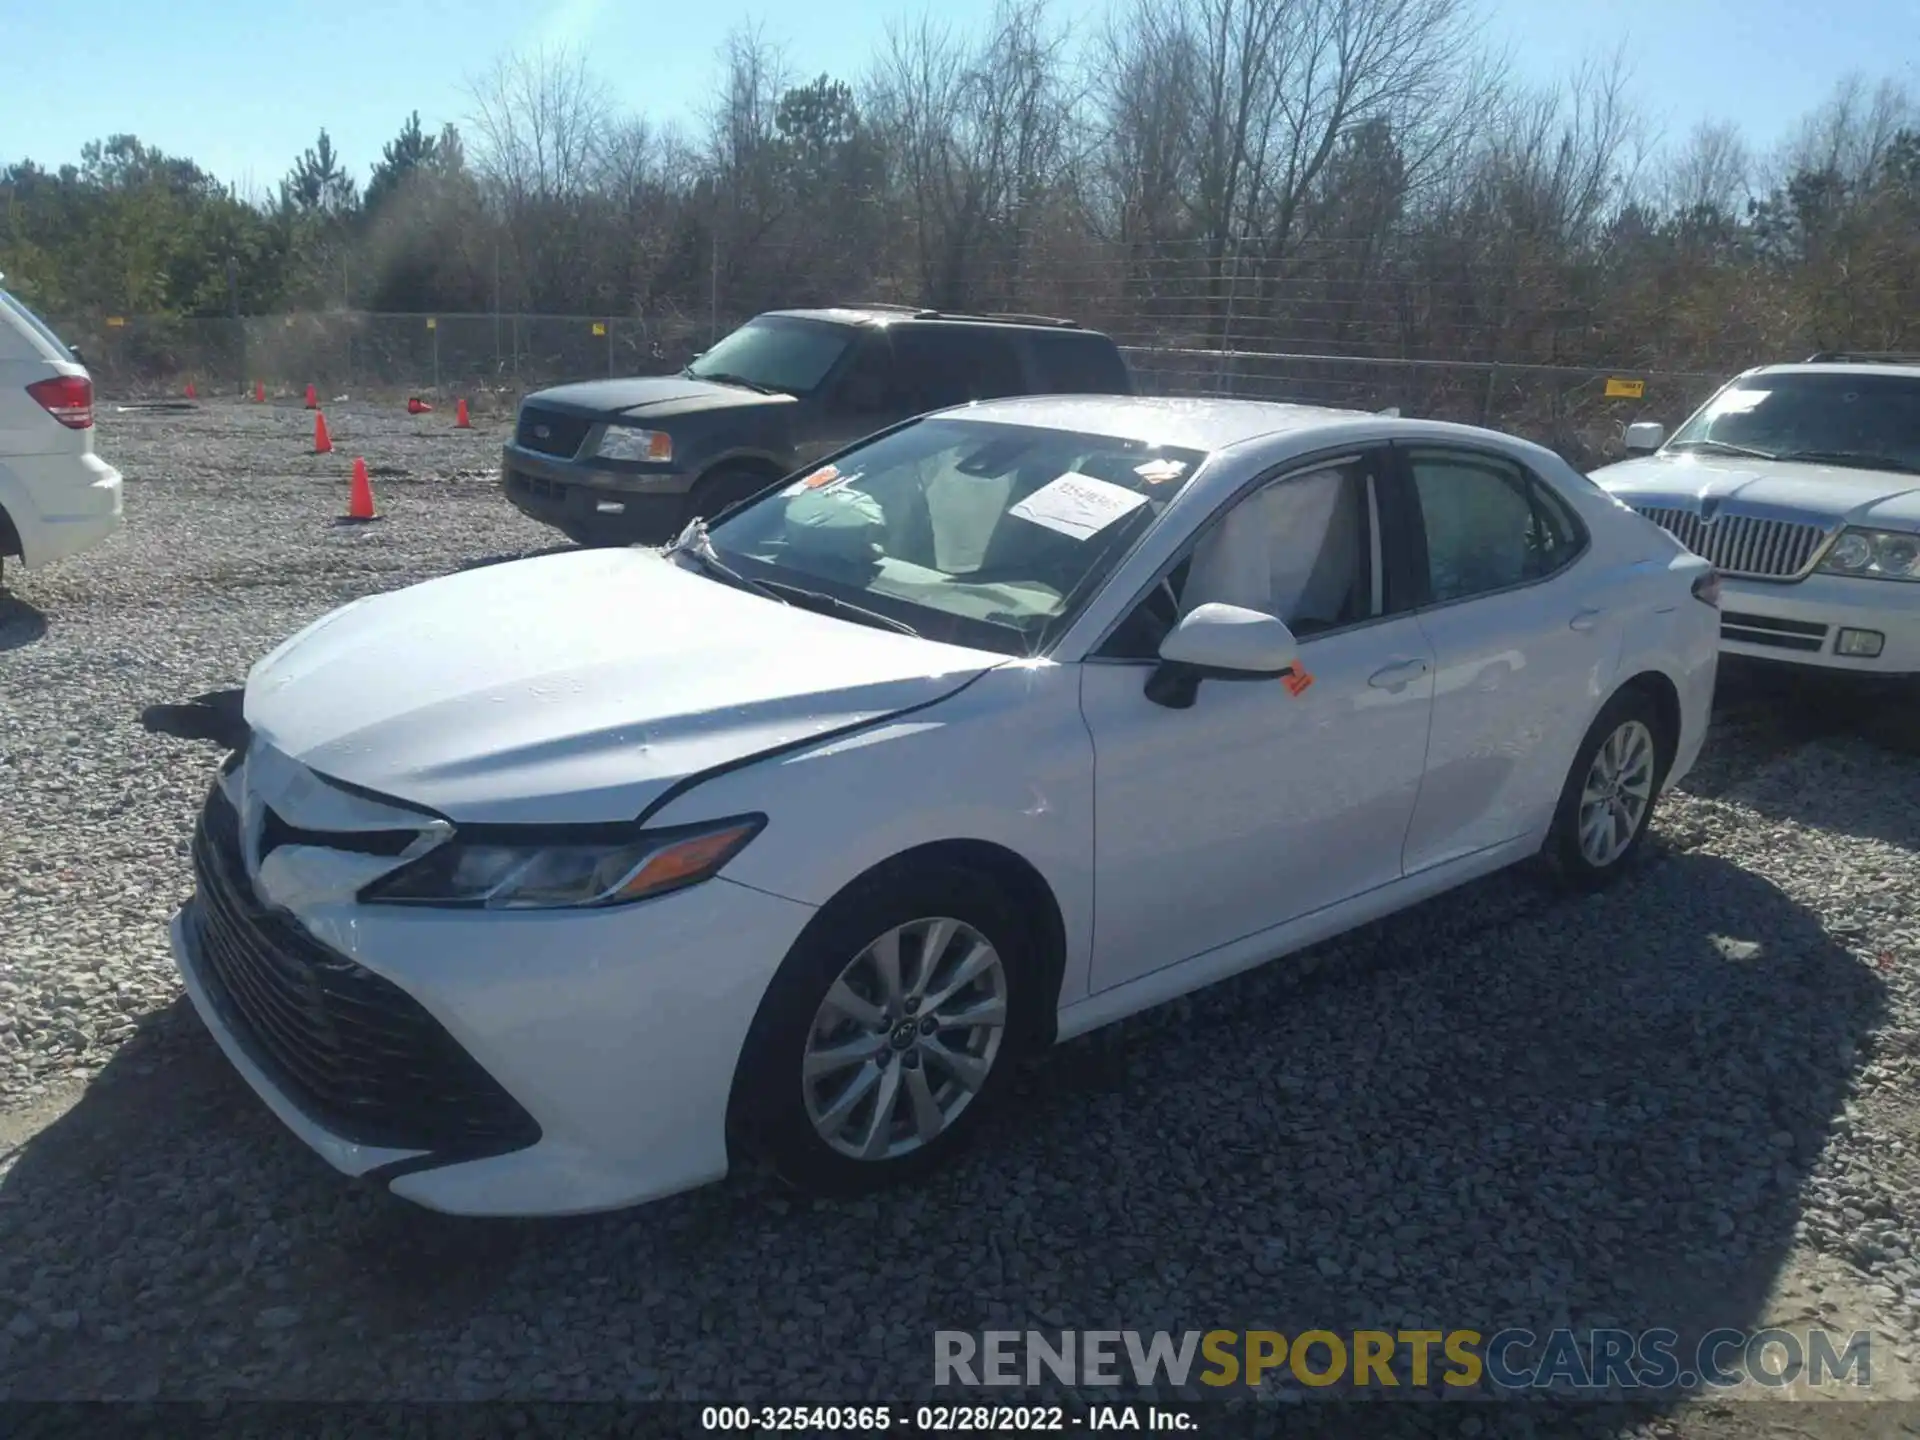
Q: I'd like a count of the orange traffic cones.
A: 7